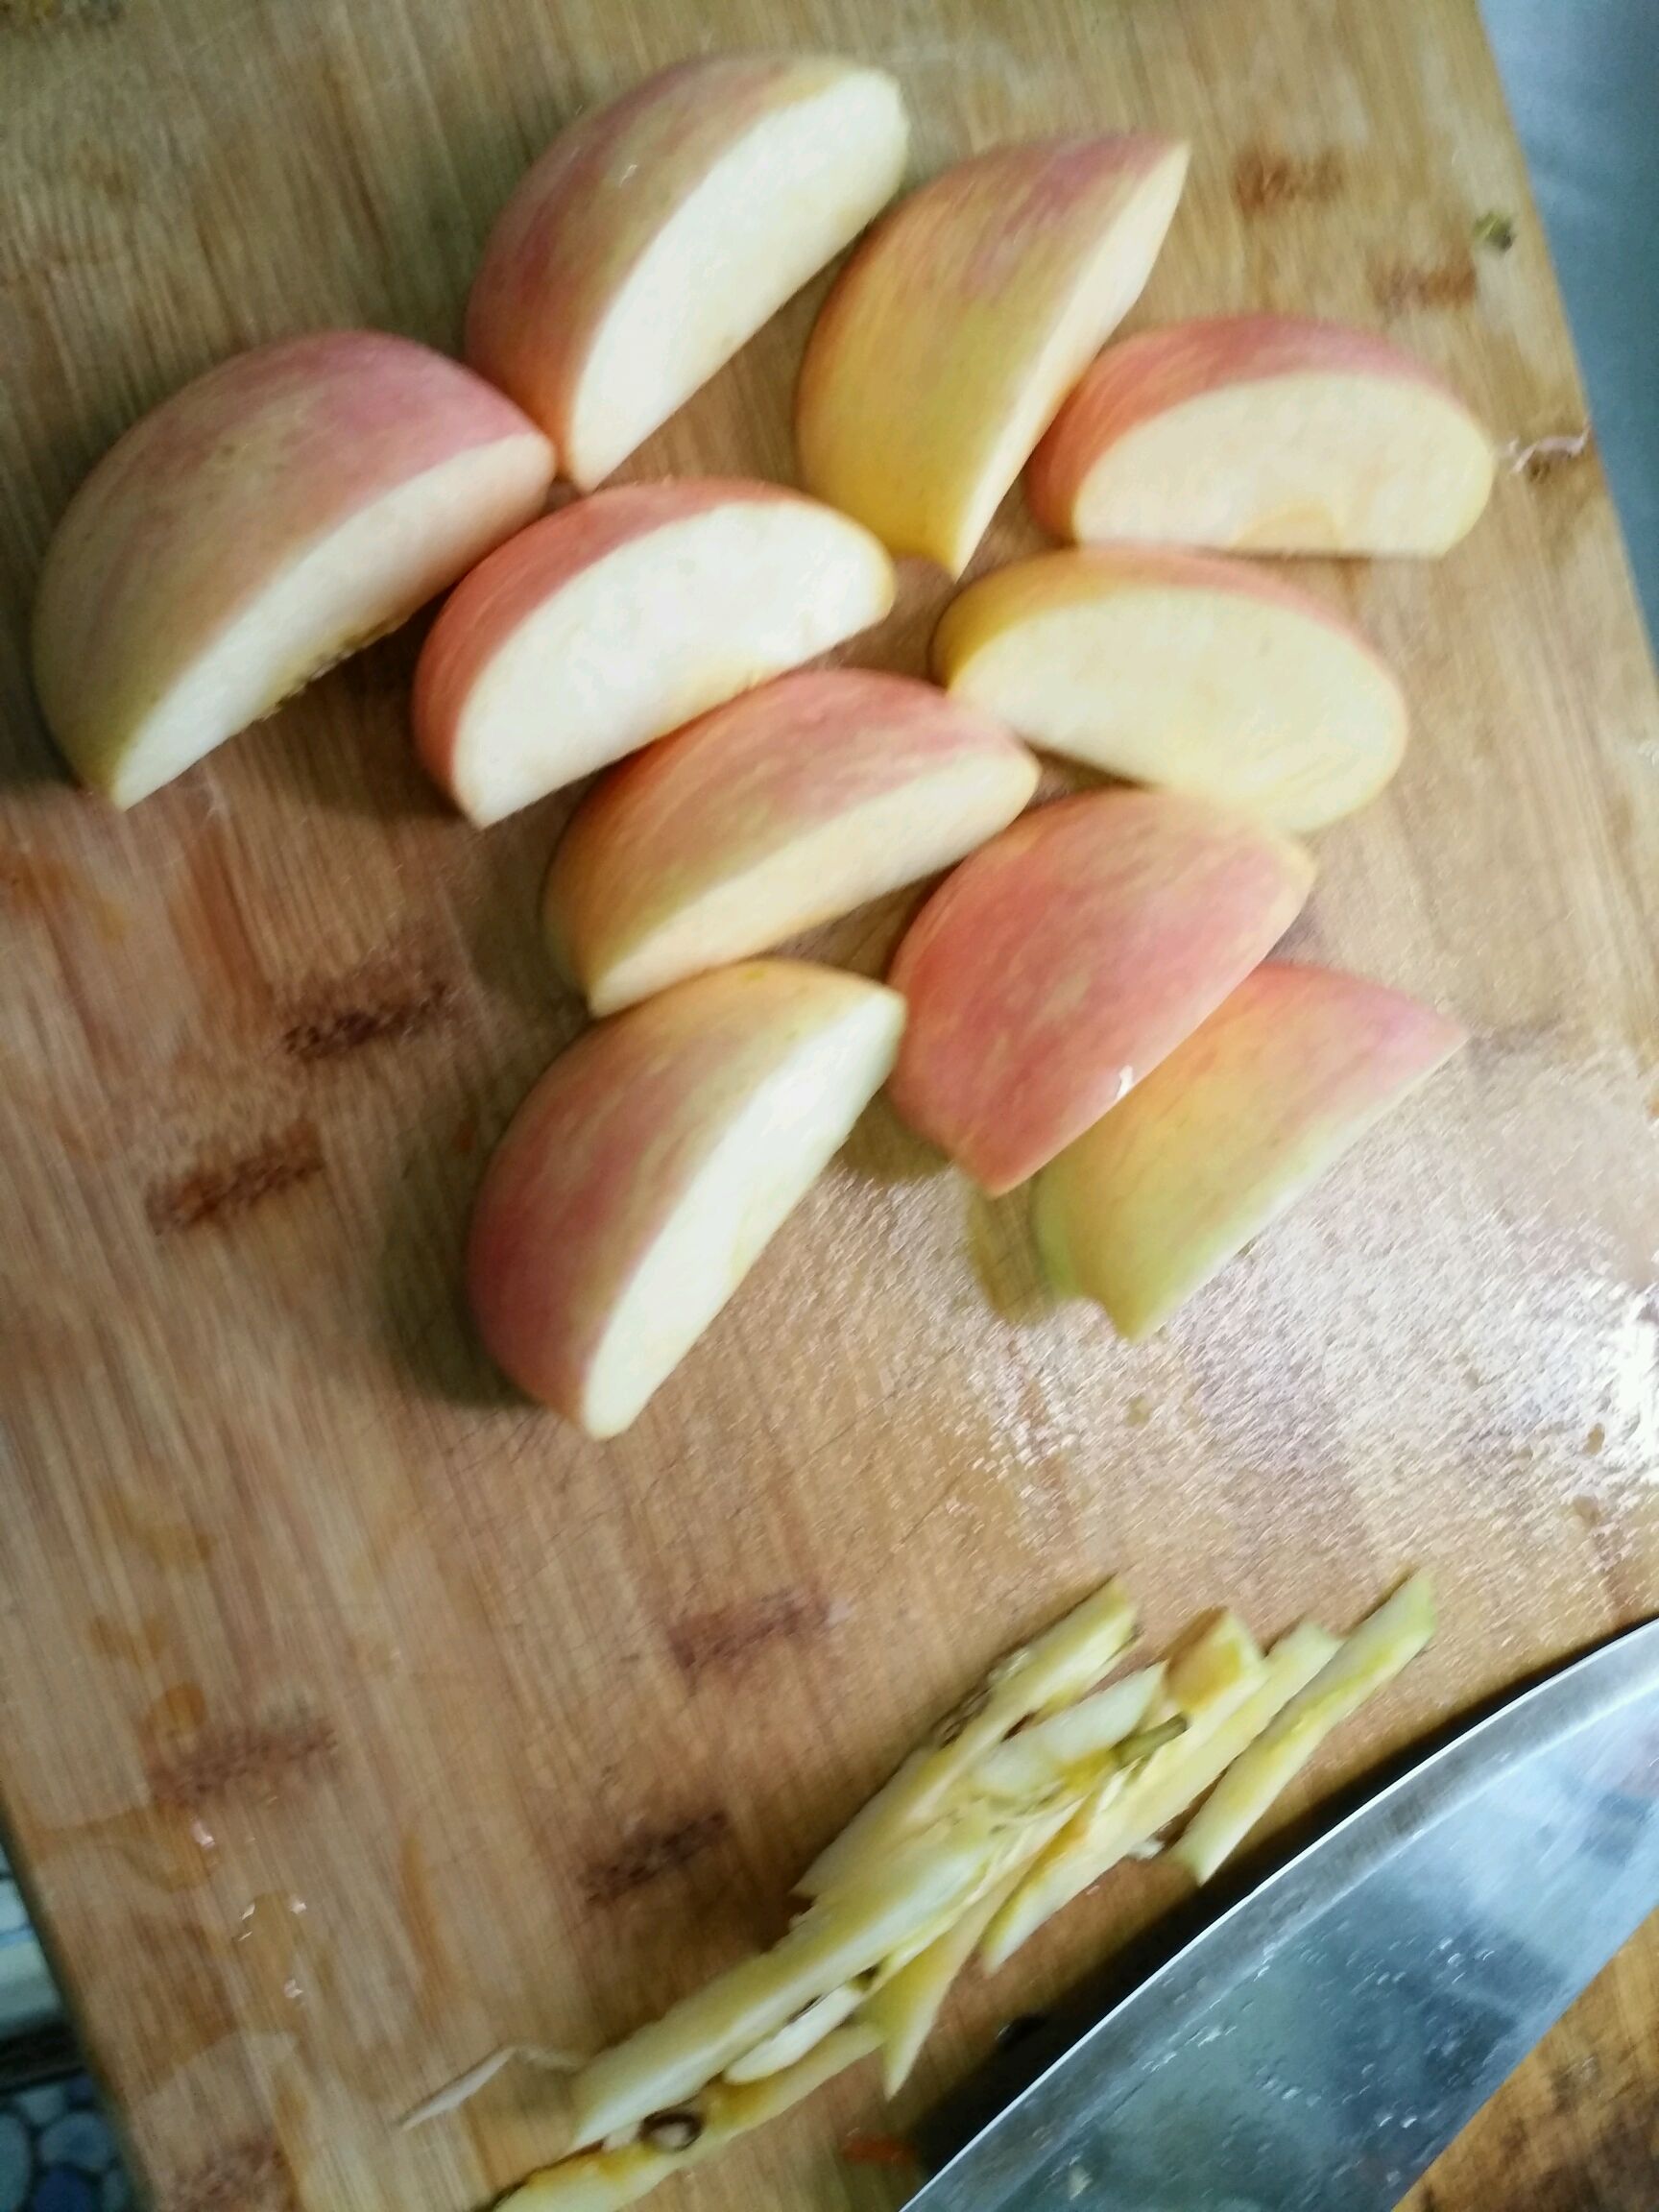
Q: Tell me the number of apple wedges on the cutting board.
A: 10